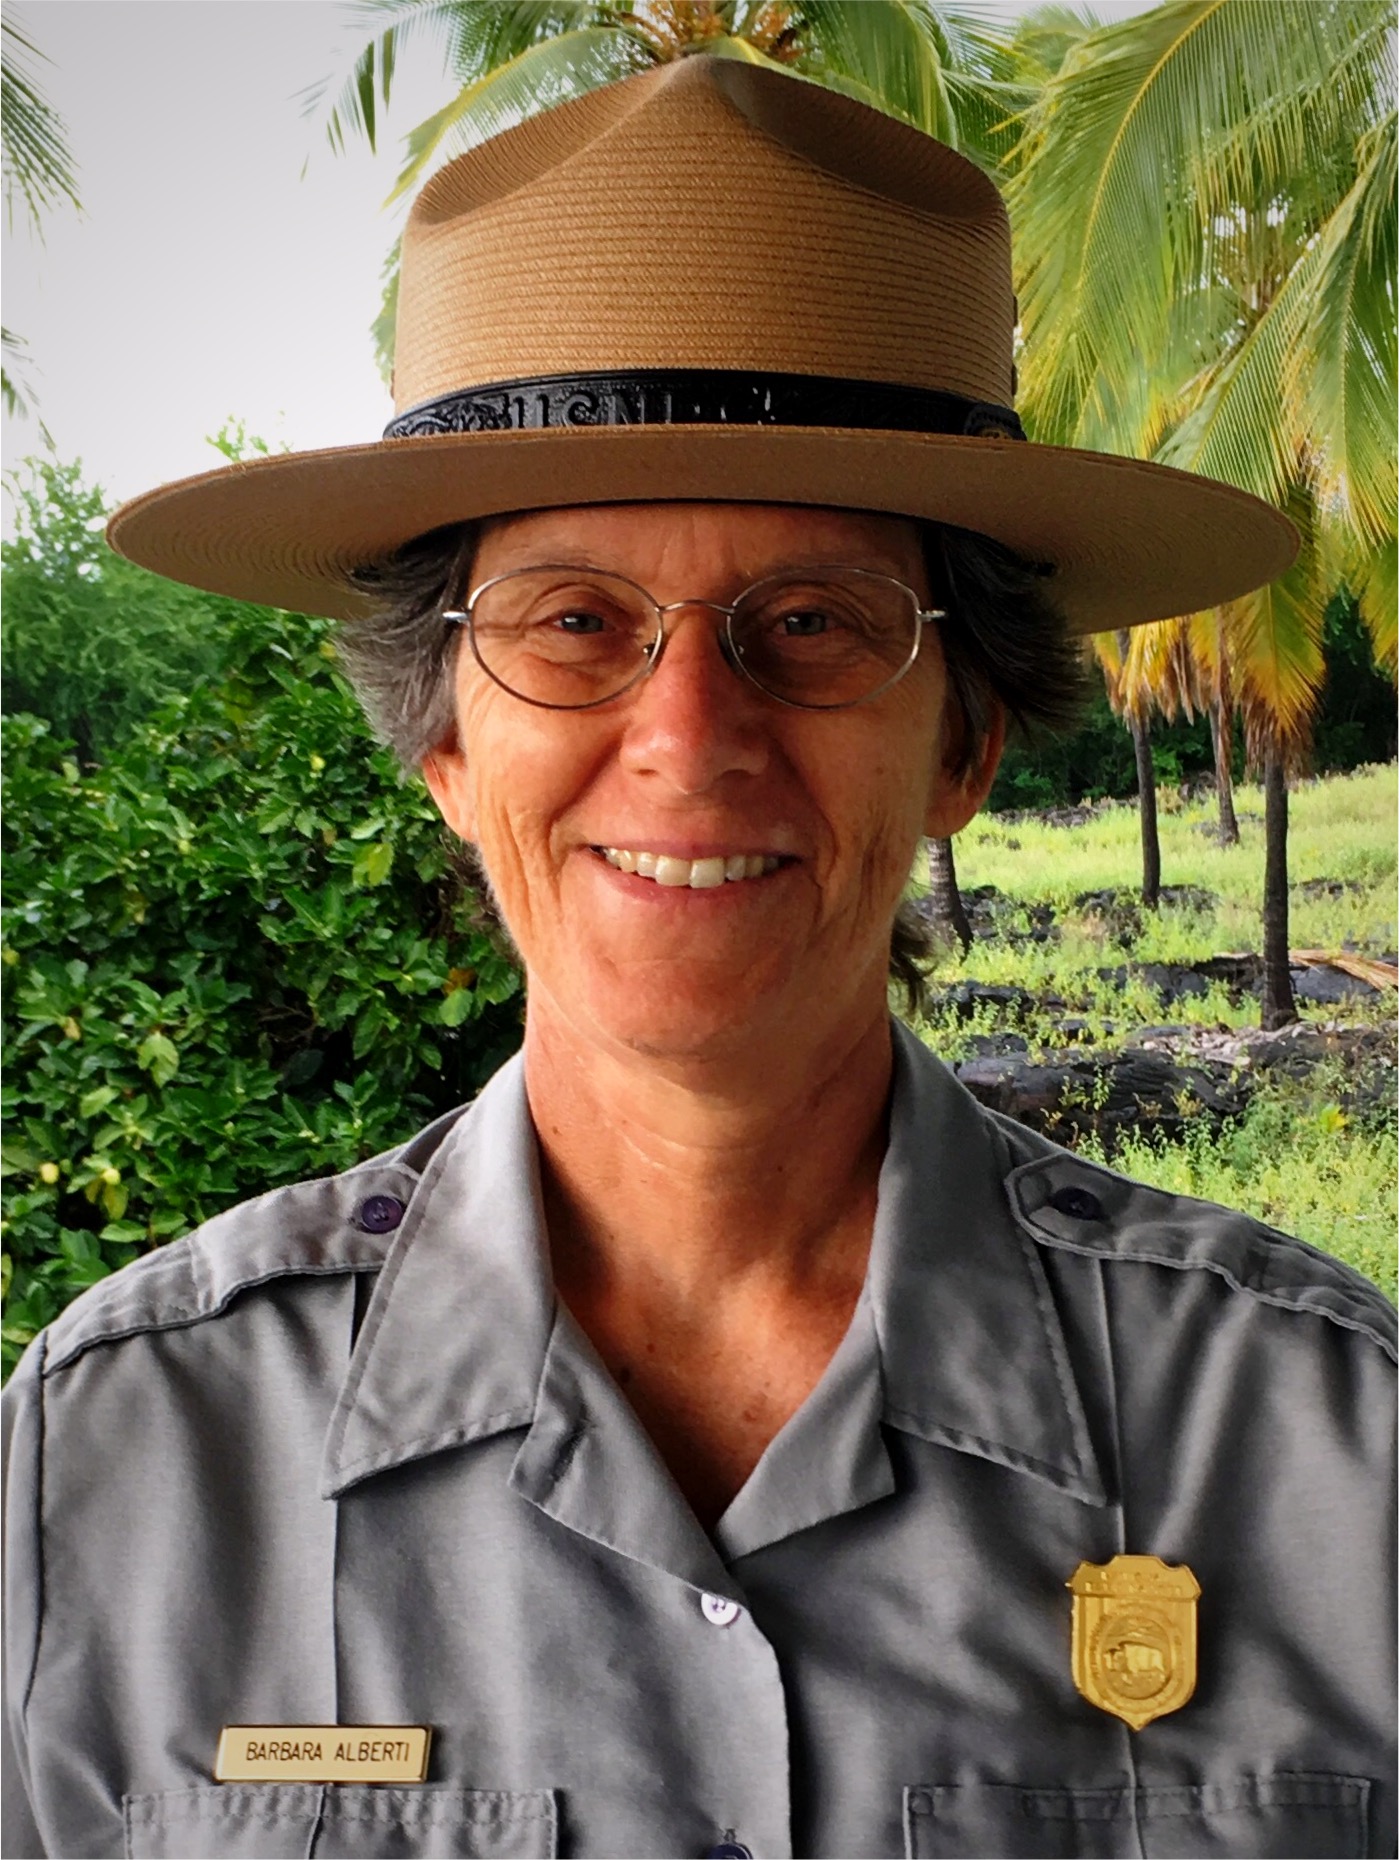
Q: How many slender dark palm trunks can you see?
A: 4